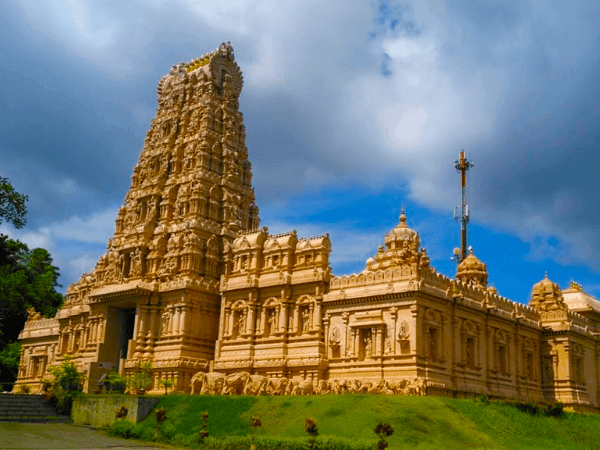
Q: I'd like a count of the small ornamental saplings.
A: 6